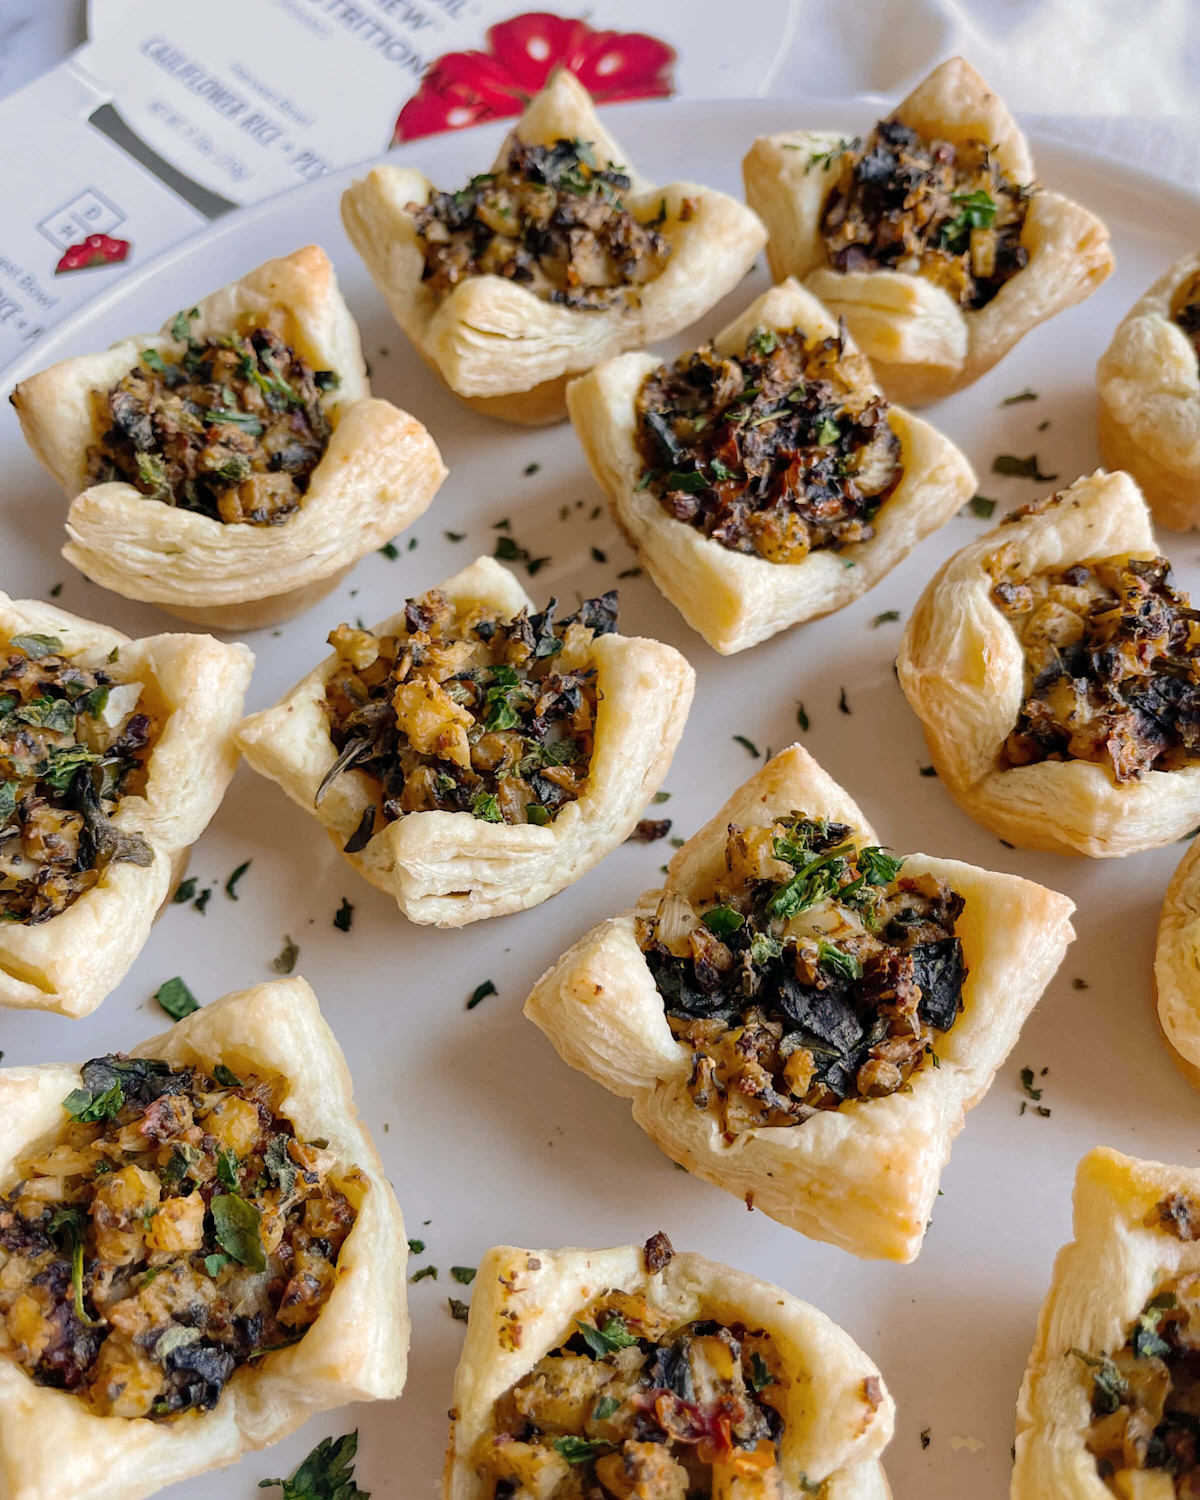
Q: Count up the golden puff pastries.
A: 13